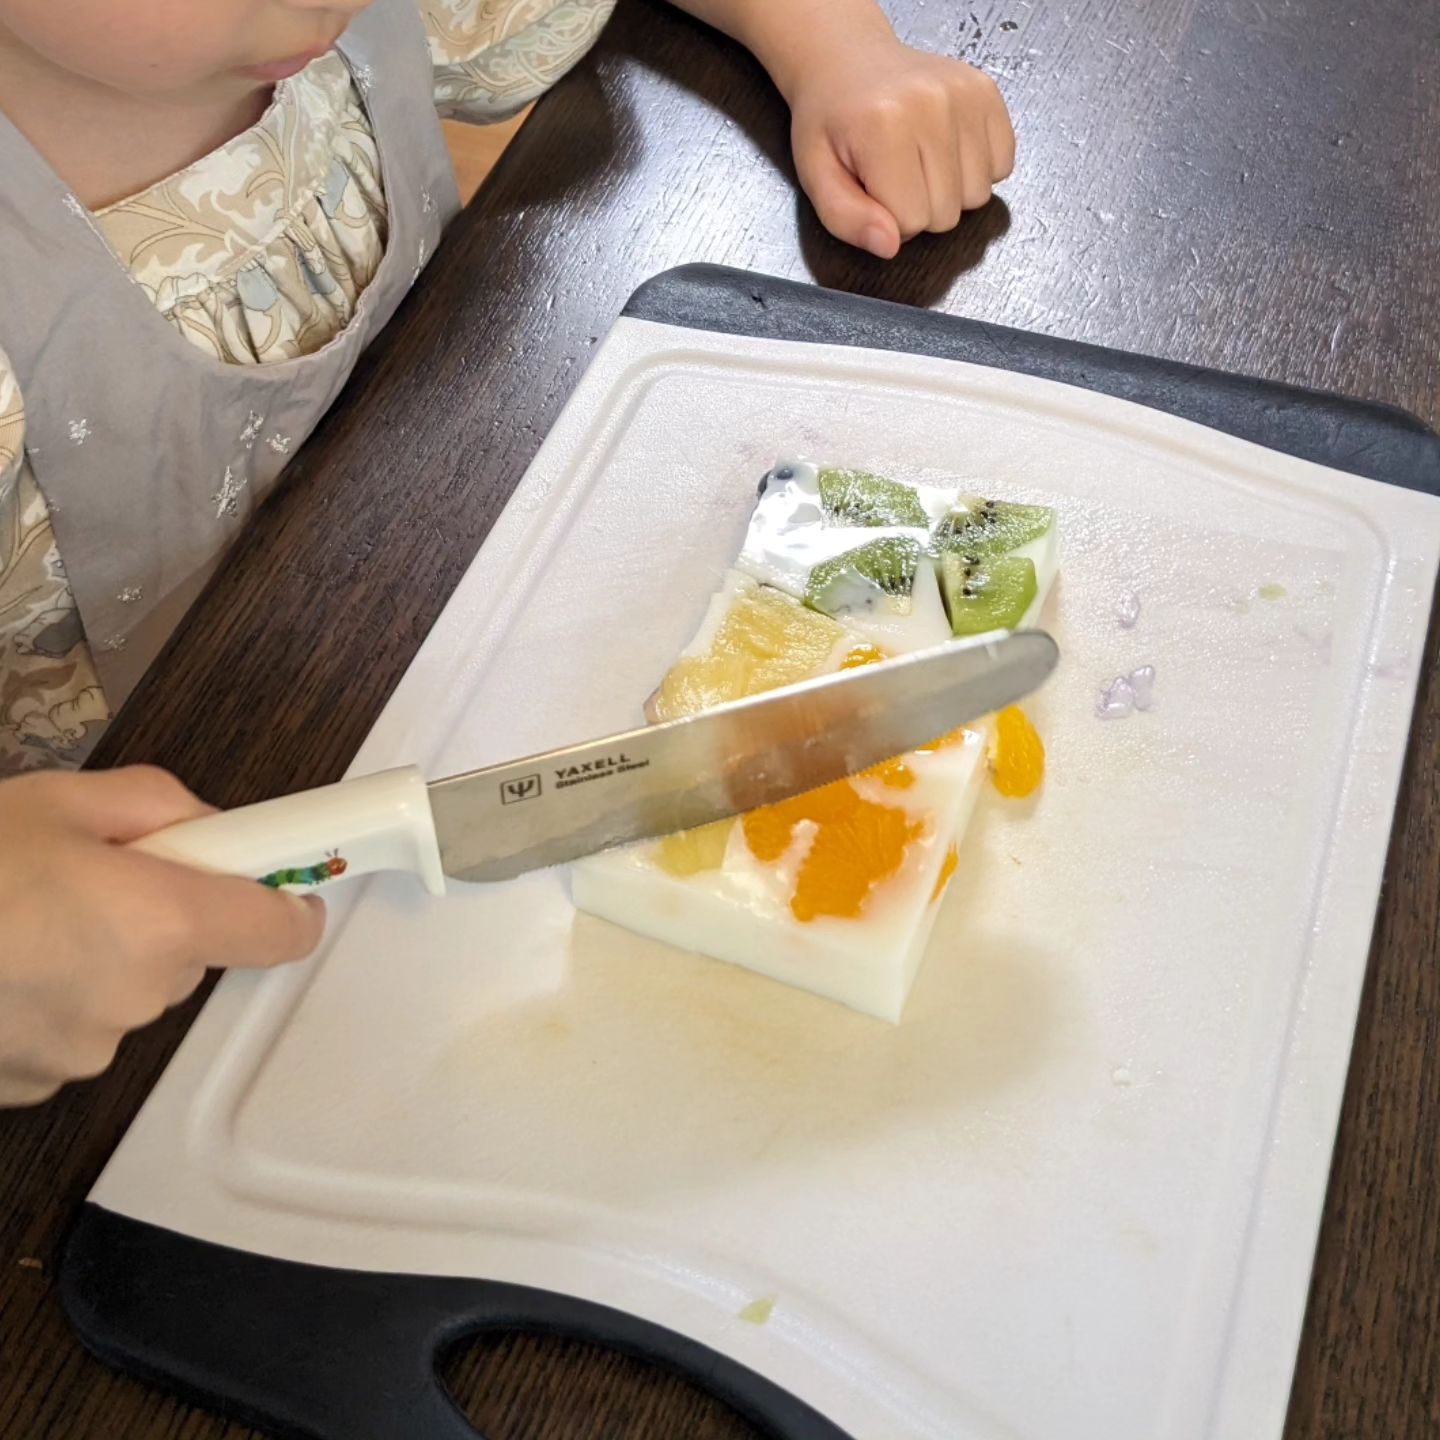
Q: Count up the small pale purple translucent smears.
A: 3